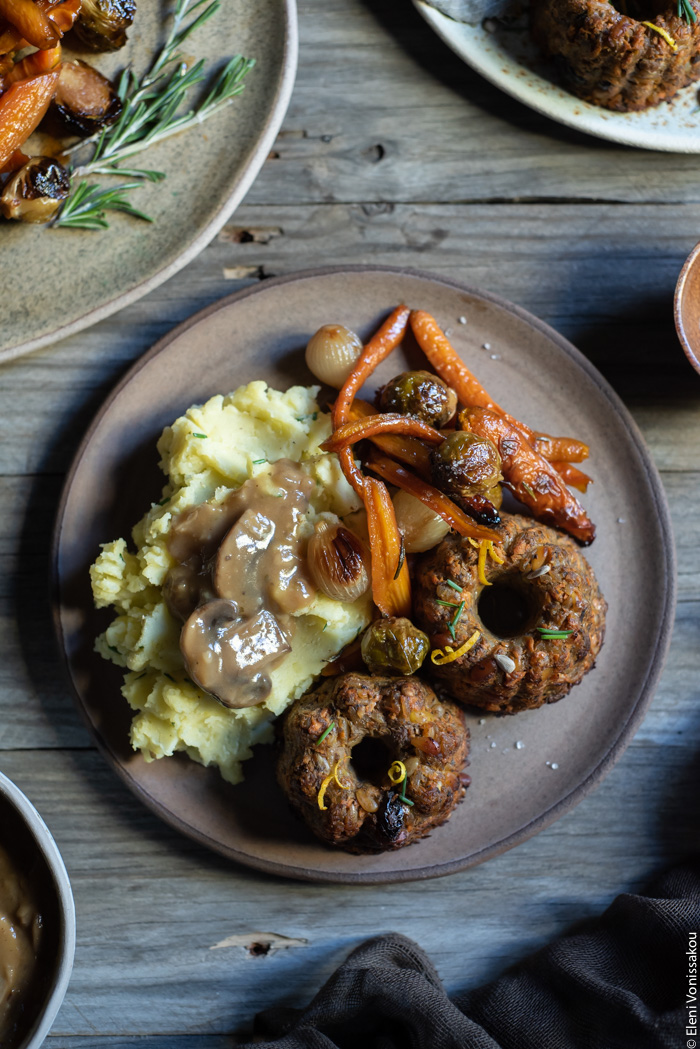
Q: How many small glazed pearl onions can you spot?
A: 3